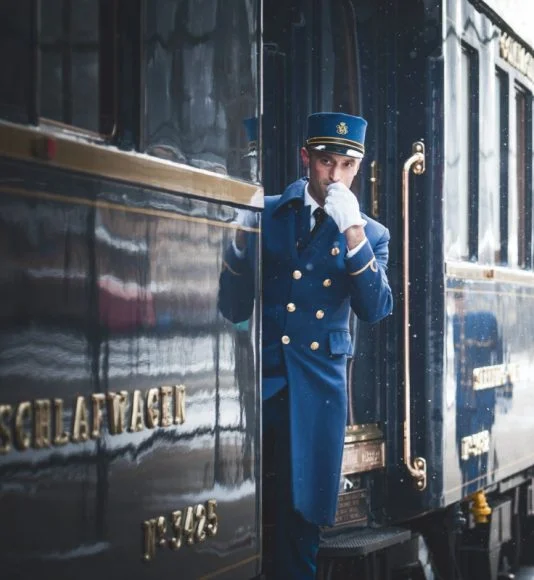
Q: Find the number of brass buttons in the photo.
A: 7